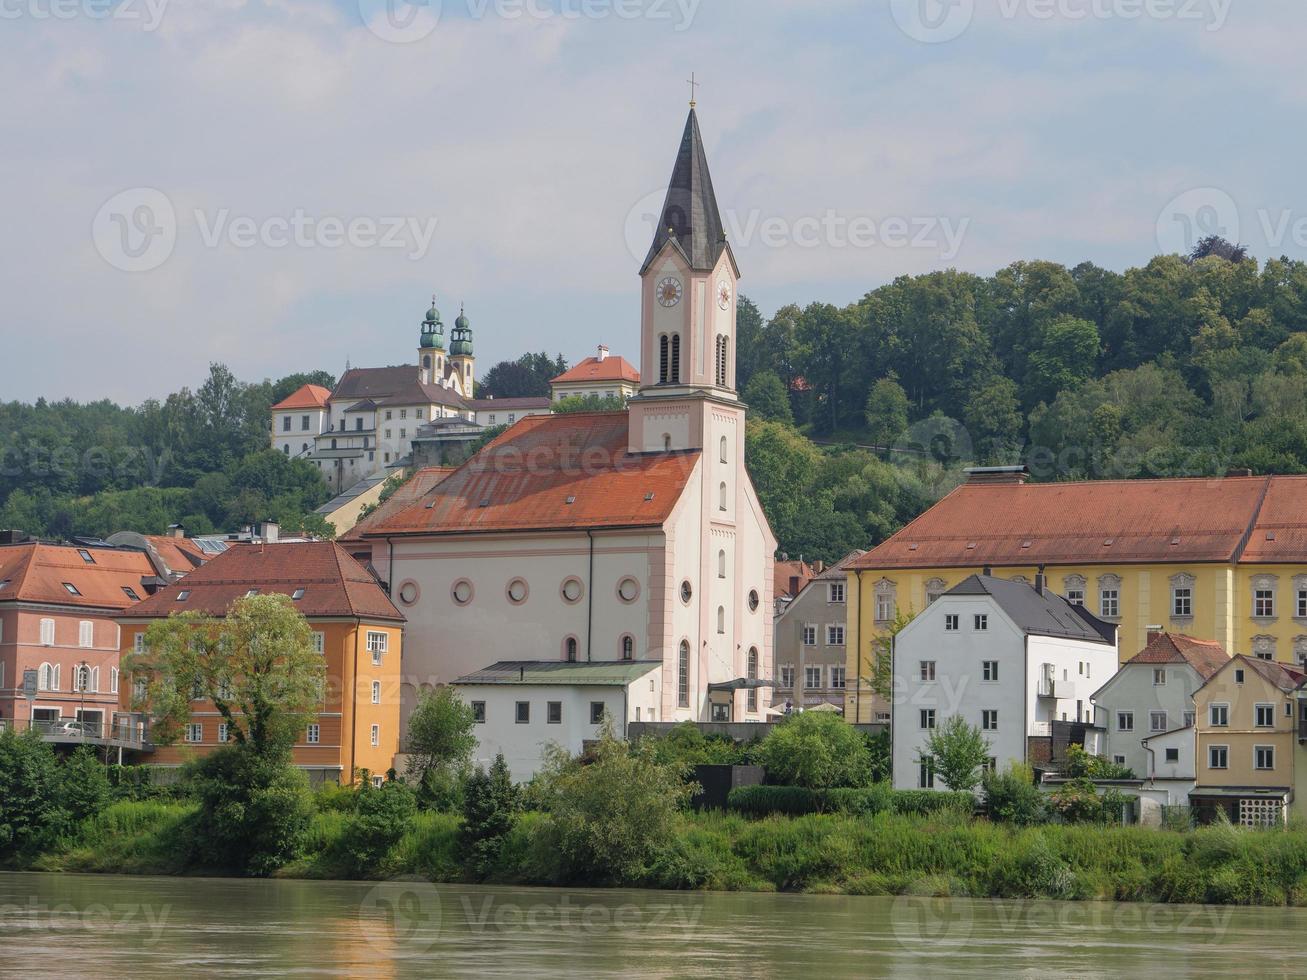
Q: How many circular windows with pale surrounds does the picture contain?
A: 7